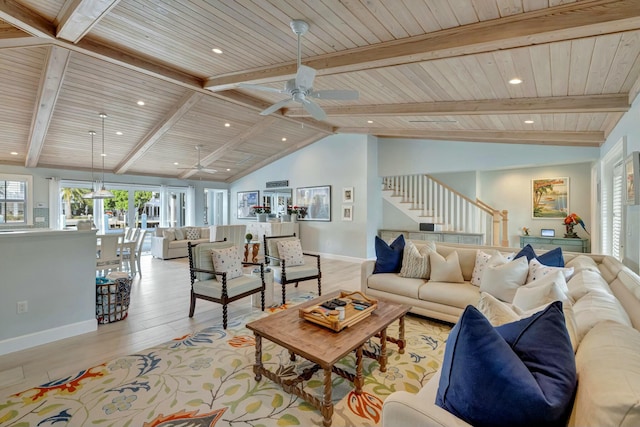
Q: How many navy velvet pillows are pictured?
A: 3